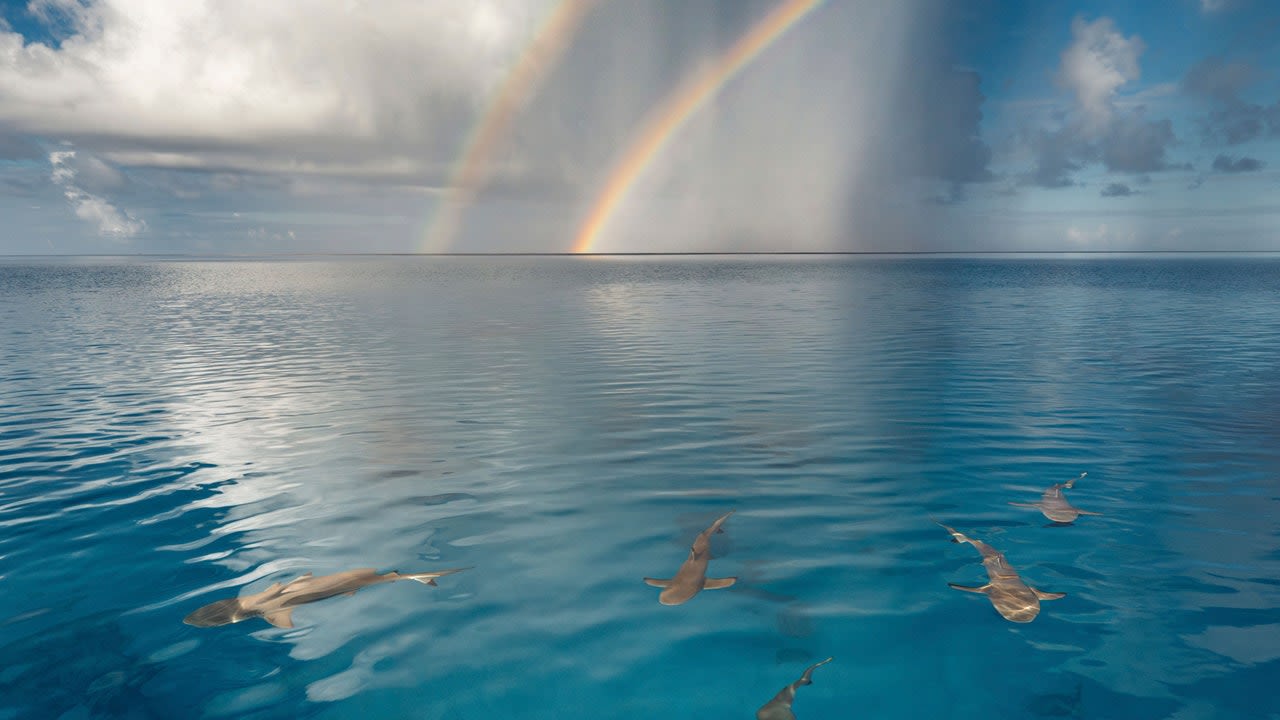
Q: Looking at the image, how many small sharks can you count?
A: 5